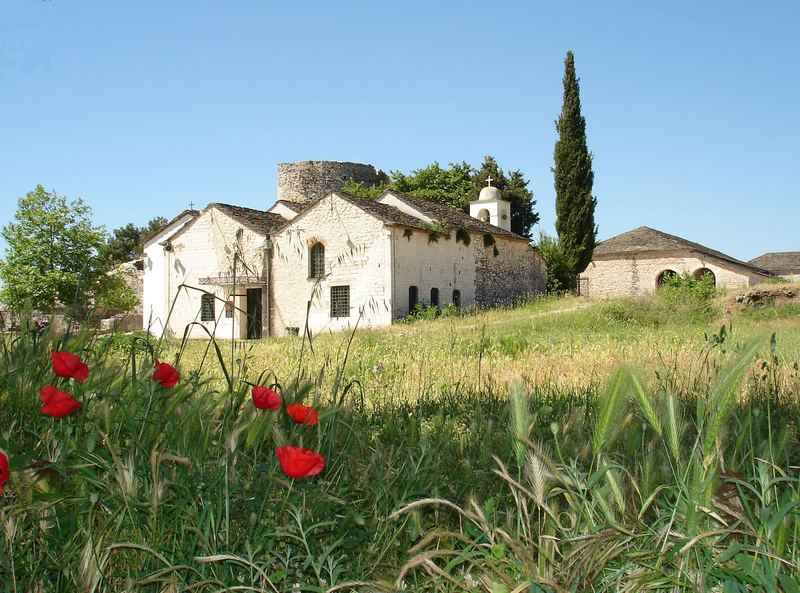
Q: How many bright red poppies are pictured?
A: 7